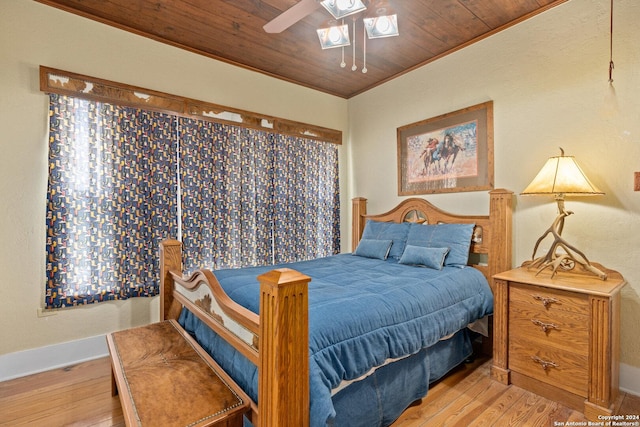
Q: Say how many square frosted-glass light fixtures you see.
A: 3